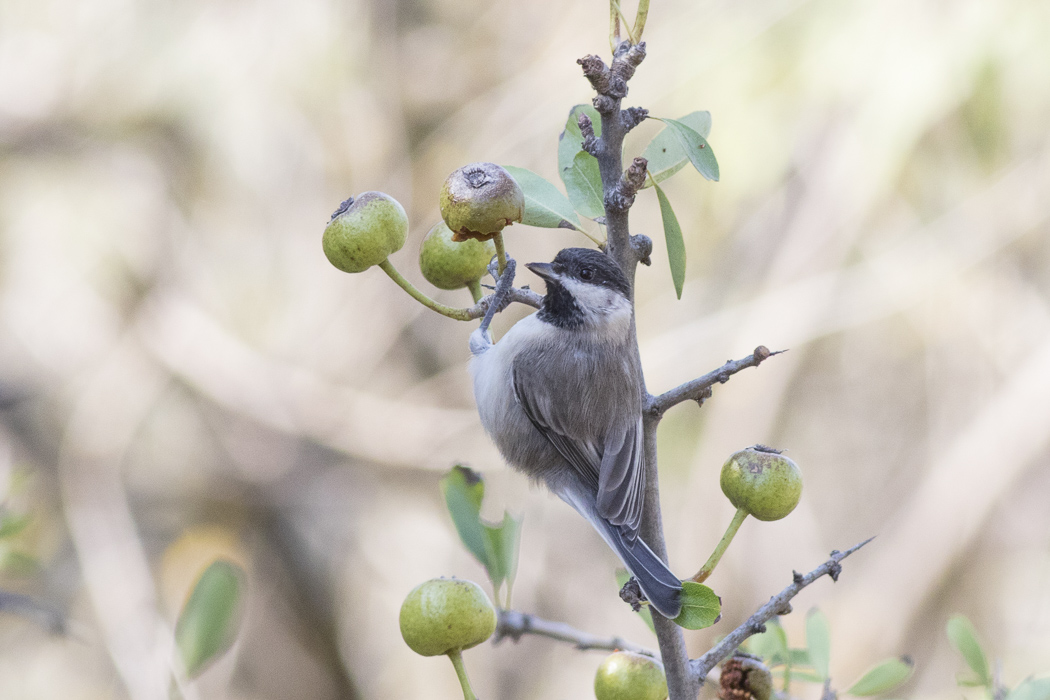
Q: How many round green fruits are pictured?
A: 6